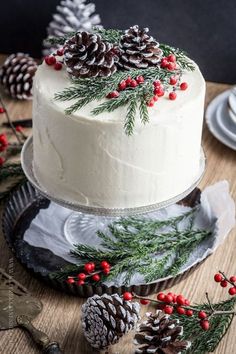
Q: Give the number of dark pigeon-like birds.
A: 0